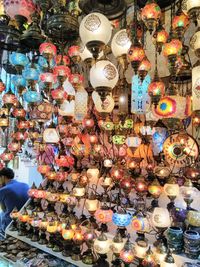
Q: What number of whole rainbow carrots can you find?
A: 0